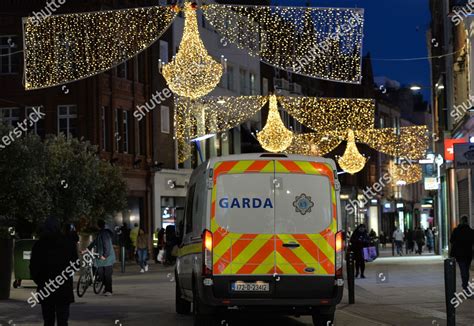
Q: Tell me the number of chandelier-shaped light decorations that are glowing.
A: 3